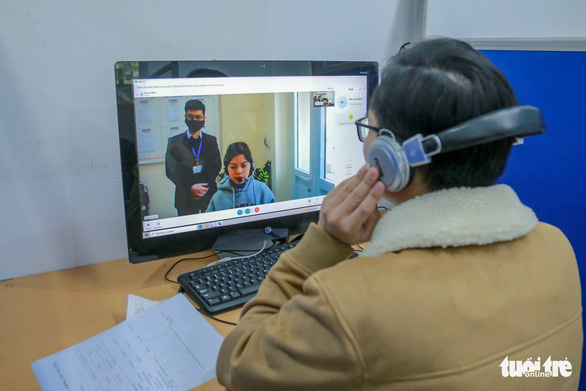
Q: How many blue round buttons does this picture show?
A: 2